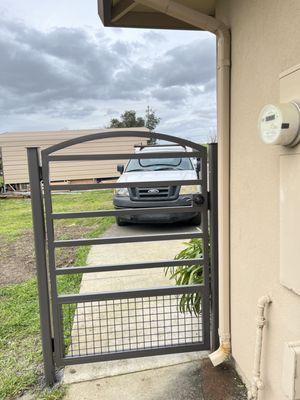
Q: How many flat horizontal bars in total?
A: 7